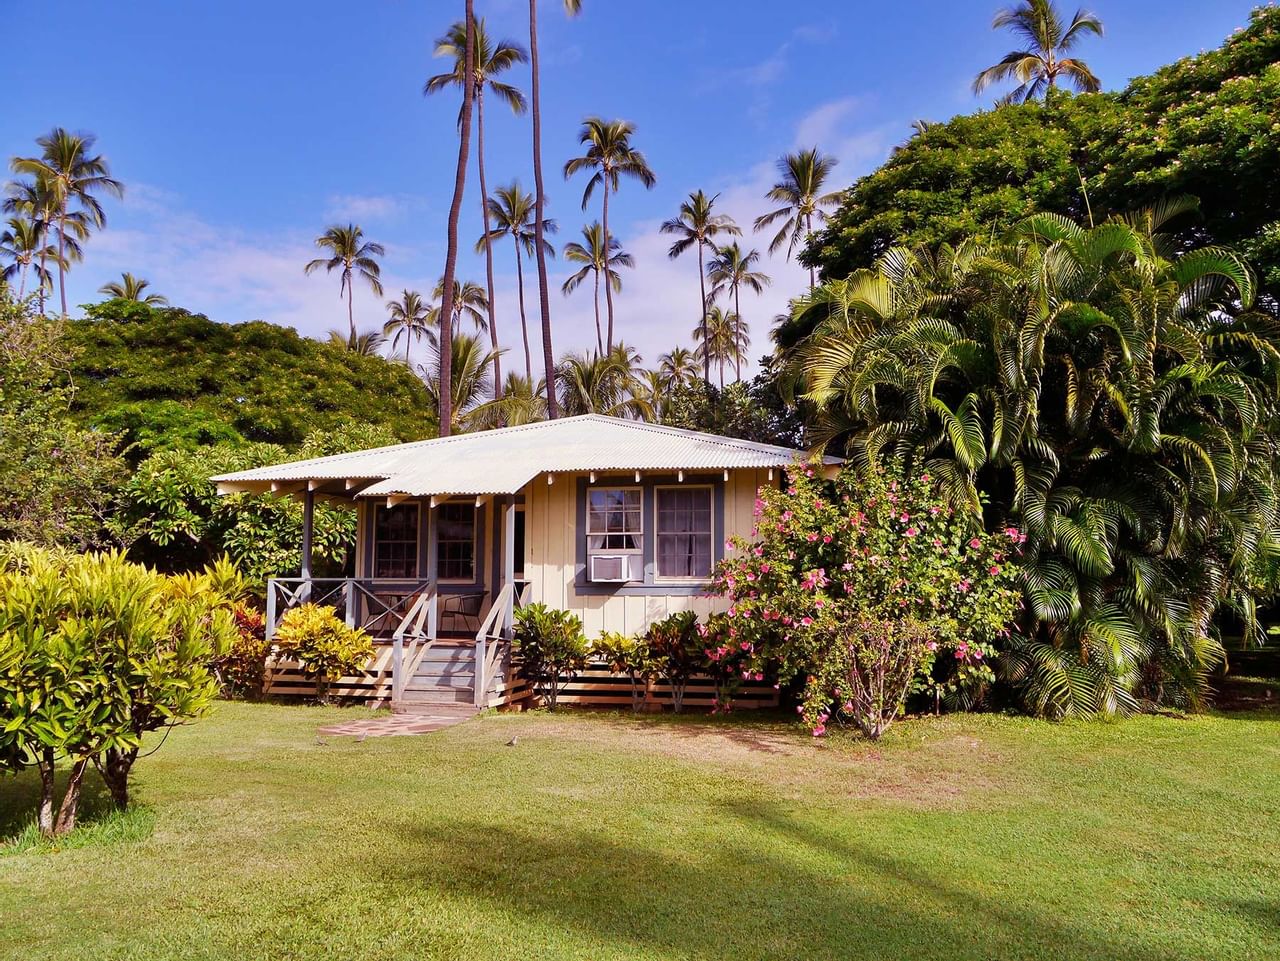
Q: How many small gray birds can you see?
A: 3